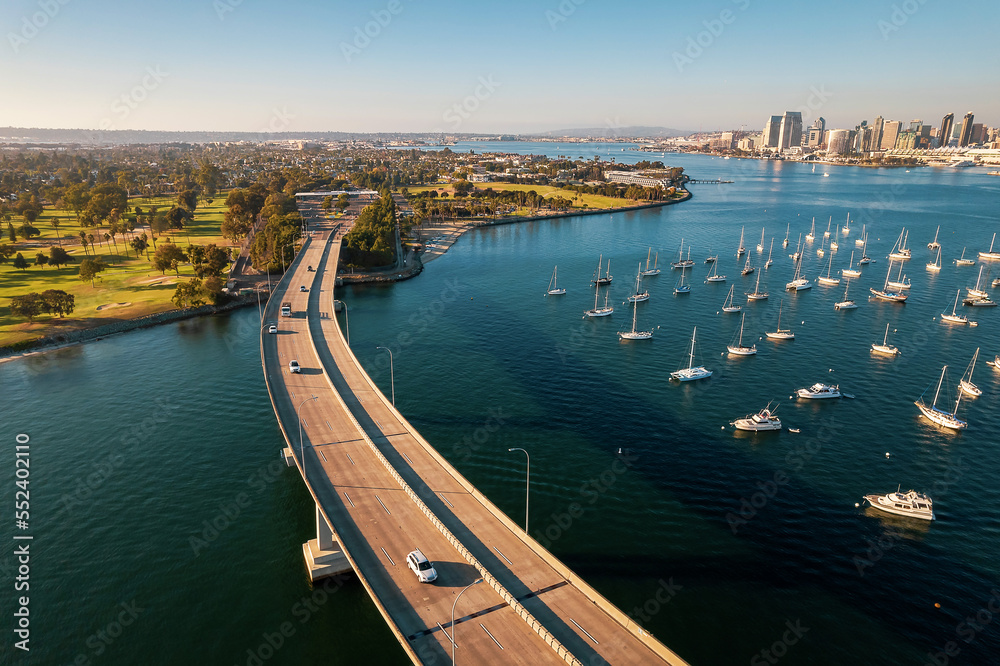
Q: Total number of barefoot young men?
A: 0